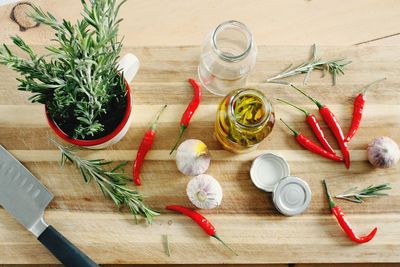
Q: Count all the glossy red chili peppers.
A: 8